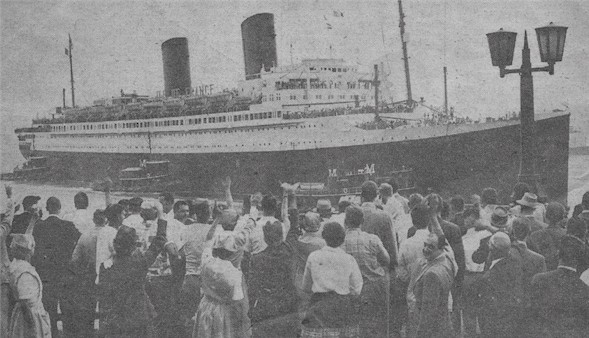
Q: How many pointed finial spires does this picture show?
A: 1